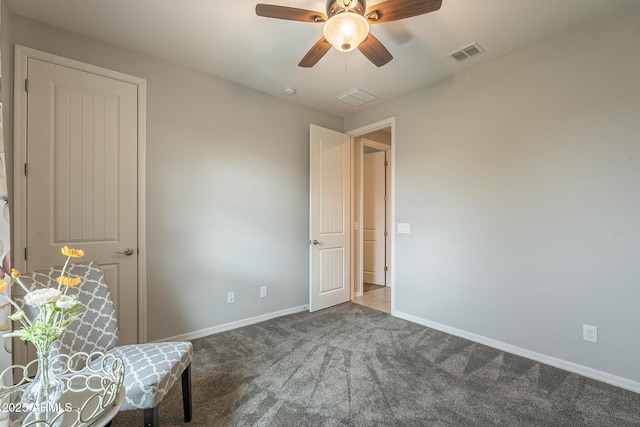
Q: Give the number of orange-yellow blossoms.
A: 4